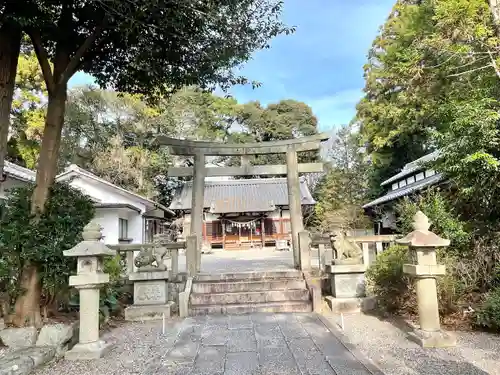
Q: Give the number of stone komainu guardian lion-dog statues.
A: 2